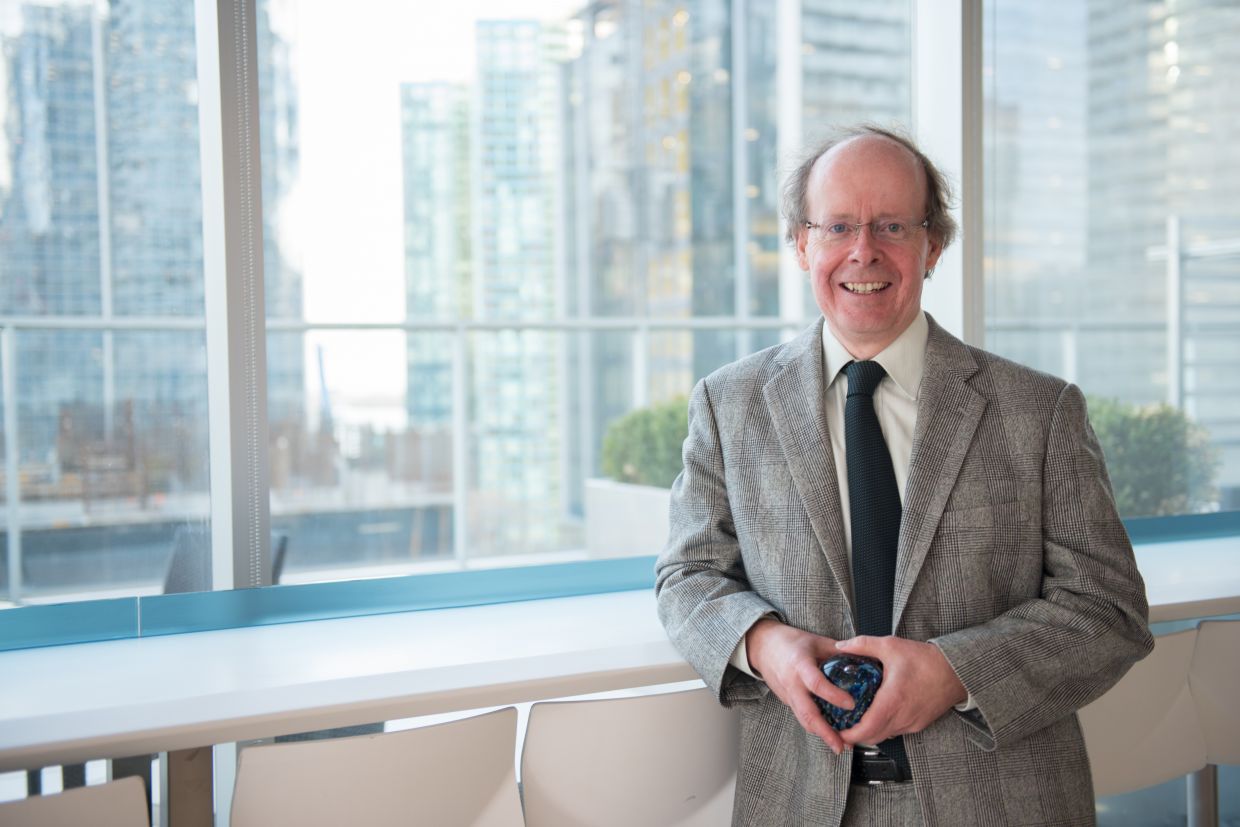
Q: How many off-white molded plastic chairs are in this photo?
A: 5